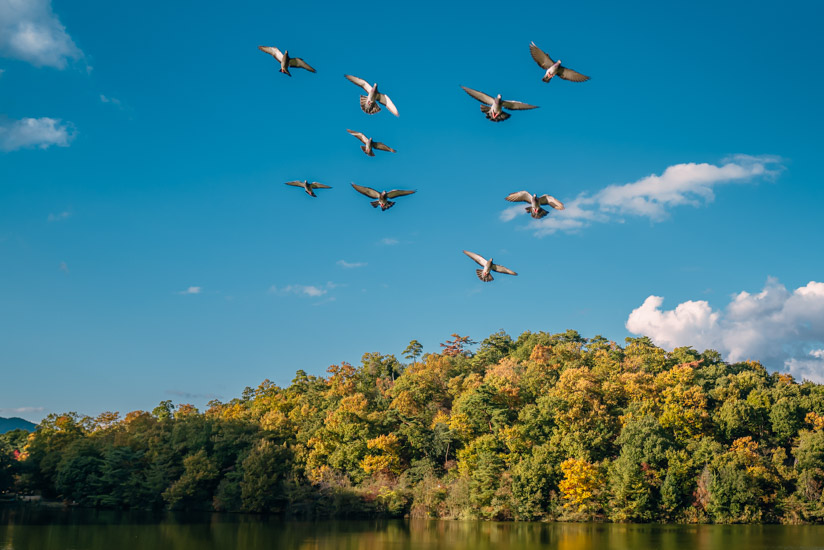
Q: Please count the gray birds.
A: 9